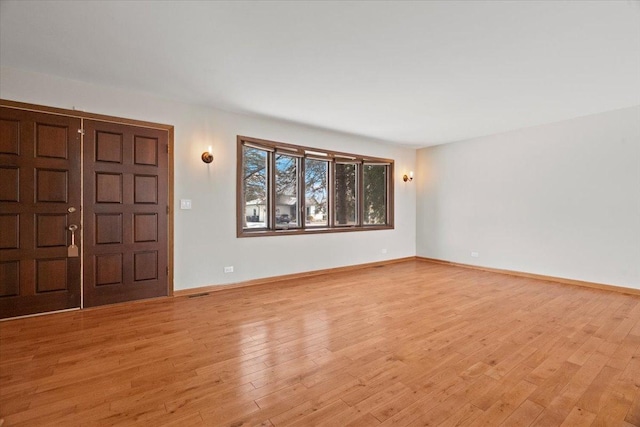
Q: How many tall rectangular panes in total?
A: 5